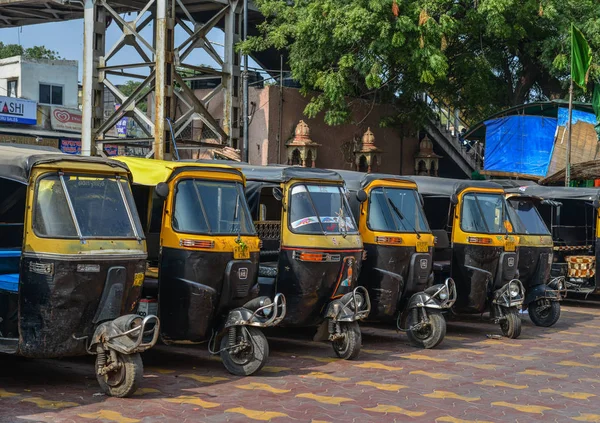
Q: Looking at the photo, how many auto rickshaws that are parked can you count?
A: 7